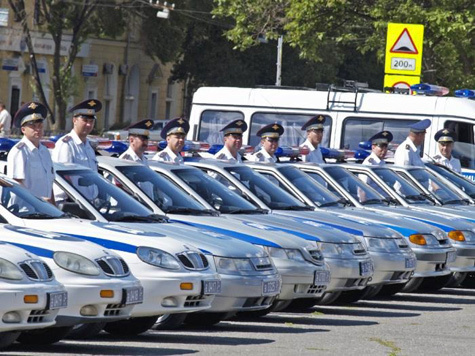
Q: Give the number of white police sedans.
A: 3